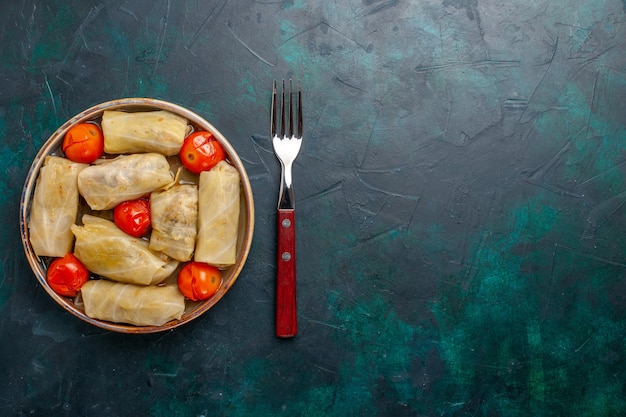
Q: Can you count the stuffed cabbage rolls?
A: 7